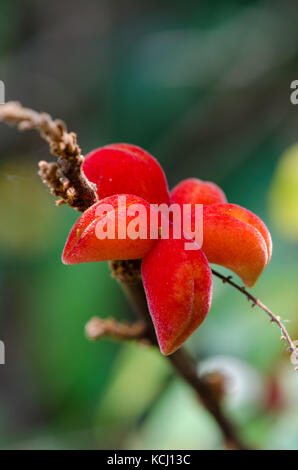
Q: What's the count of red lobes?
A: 5